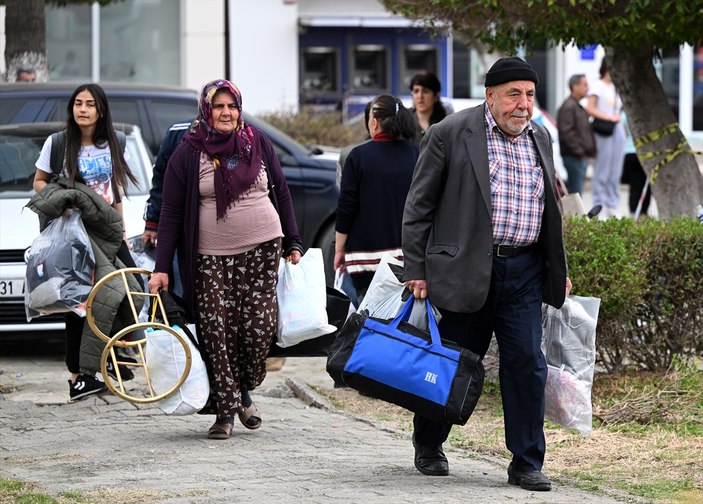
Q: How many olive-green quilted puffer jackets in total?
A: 1